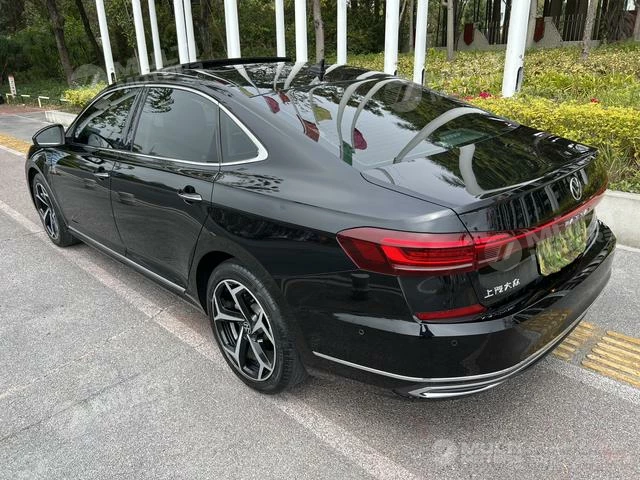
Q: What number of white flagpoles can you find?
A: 12